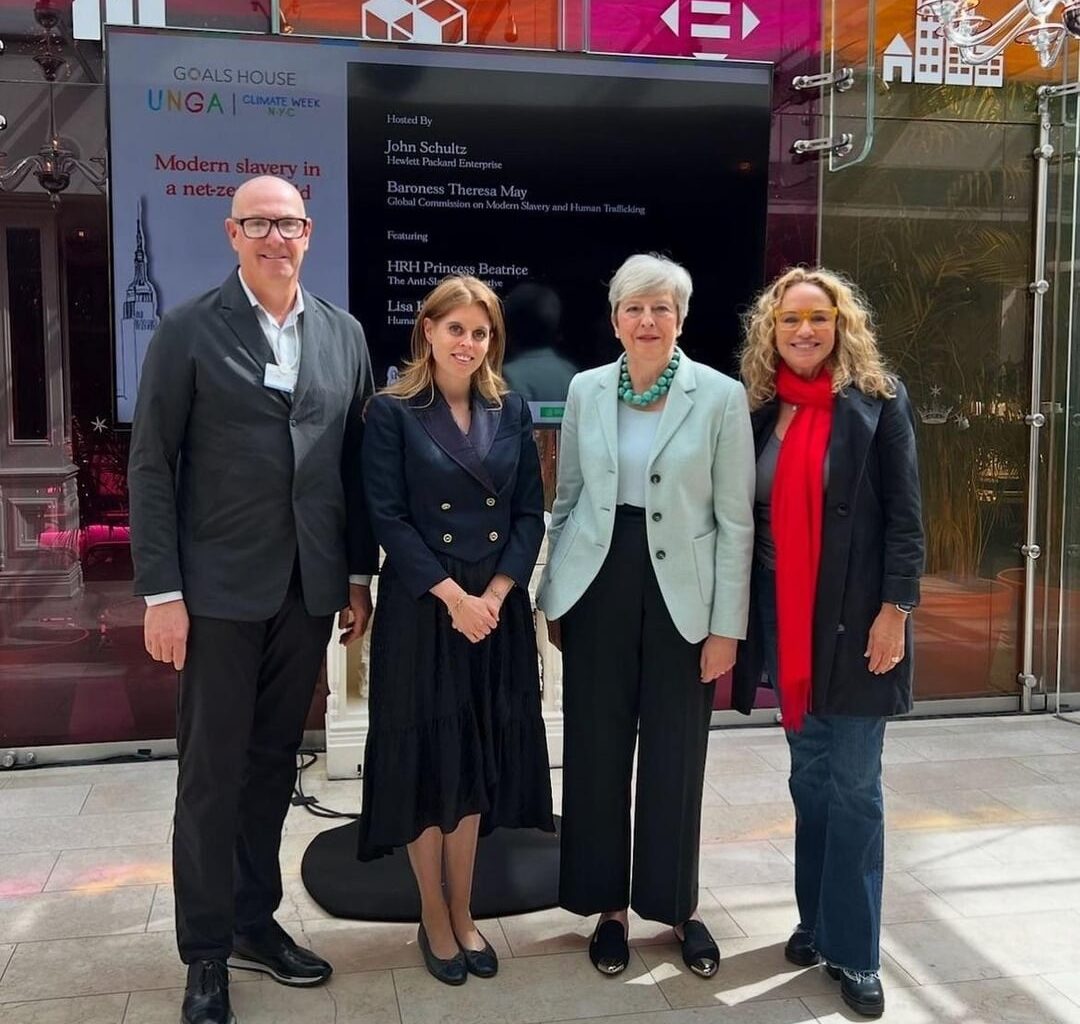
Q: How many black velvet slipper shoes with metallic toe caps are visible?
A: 2